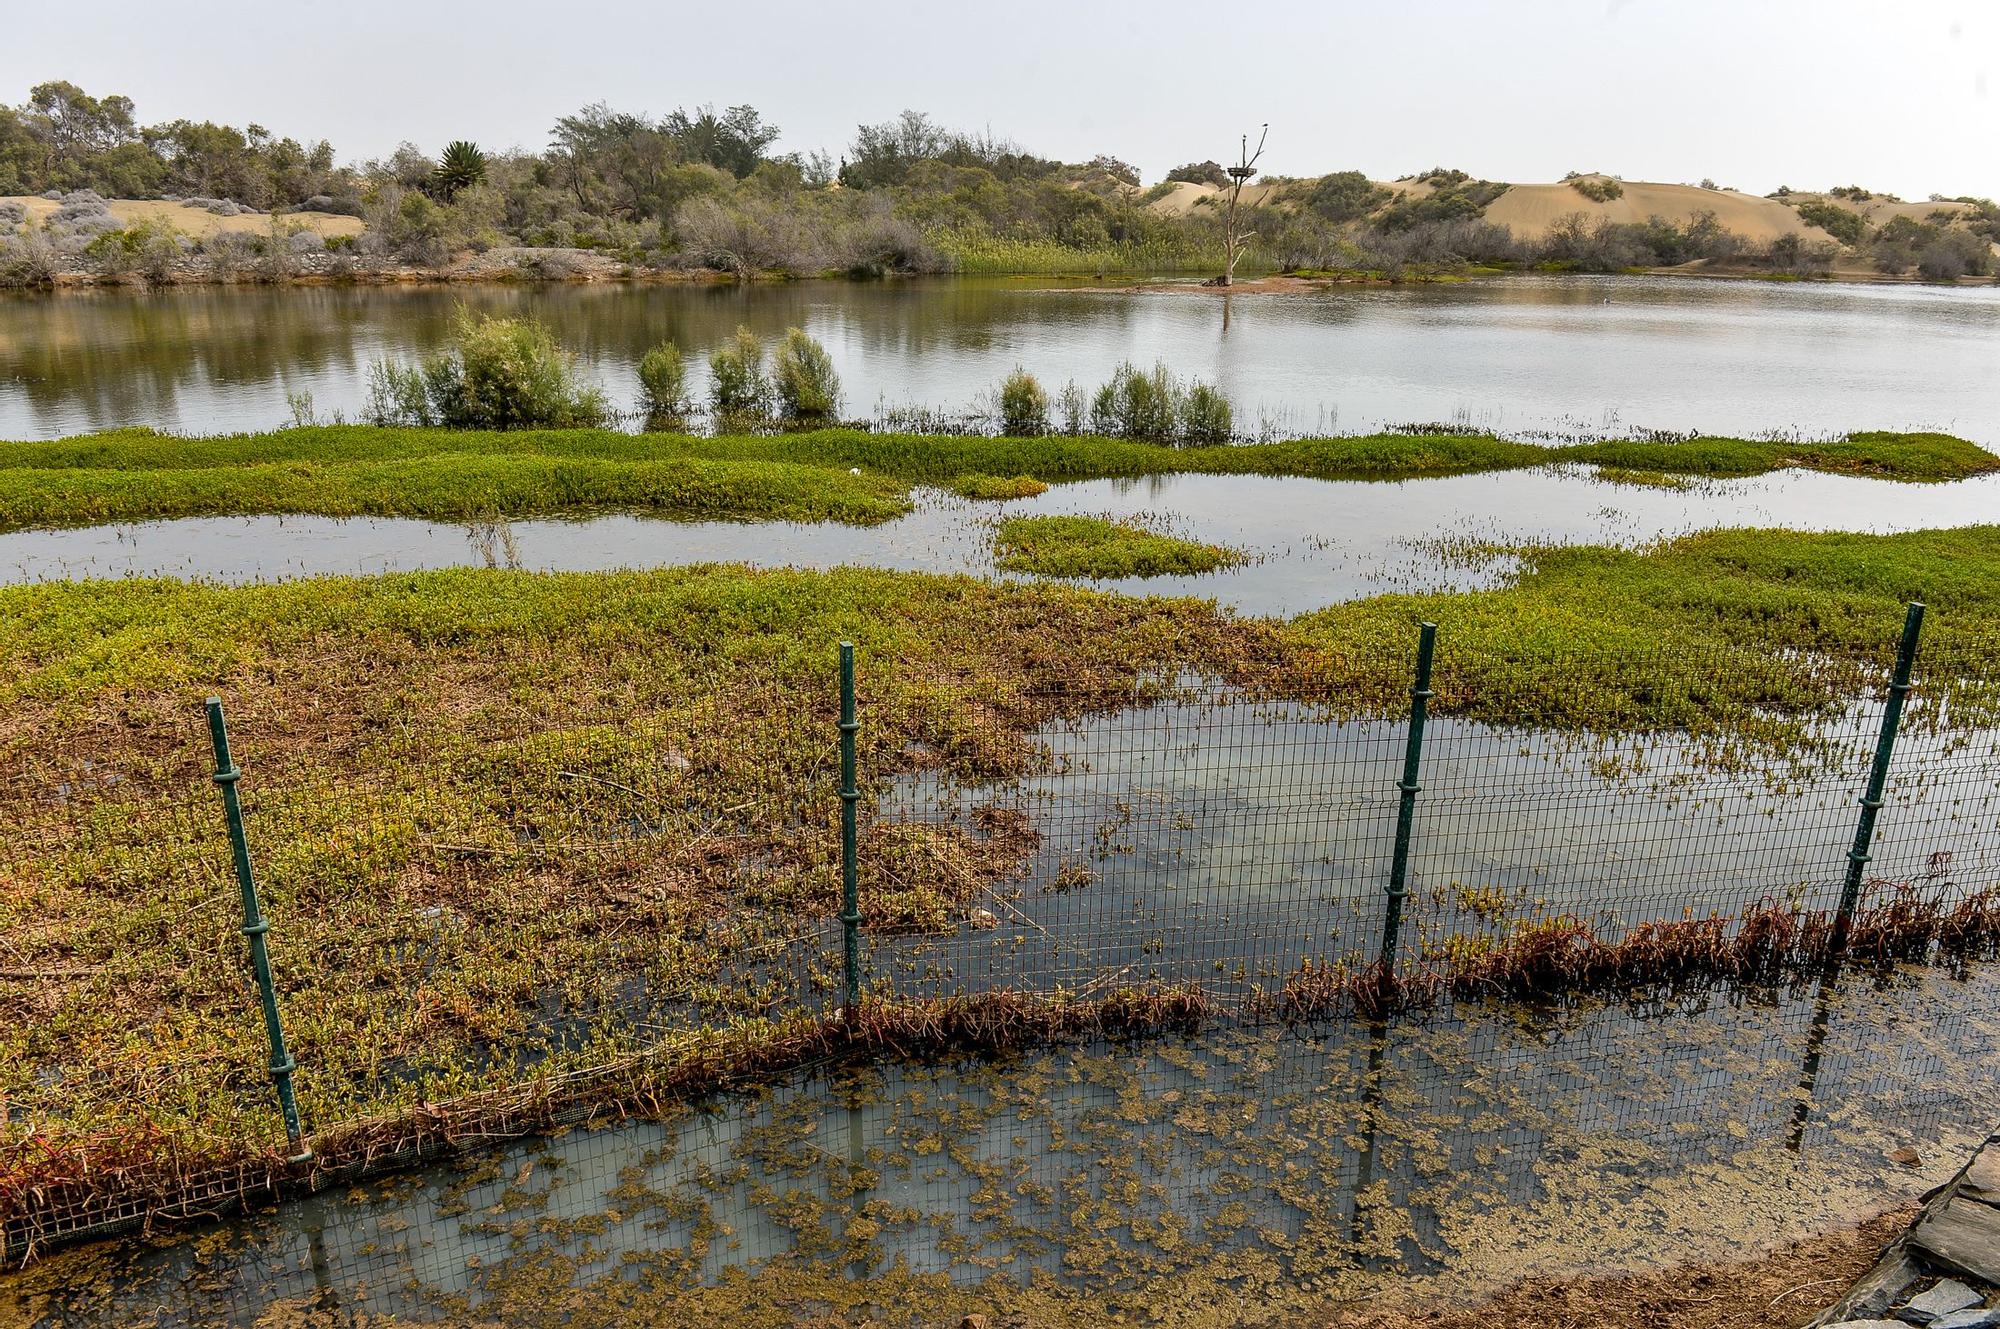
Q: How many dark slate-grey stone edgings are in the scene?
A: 1